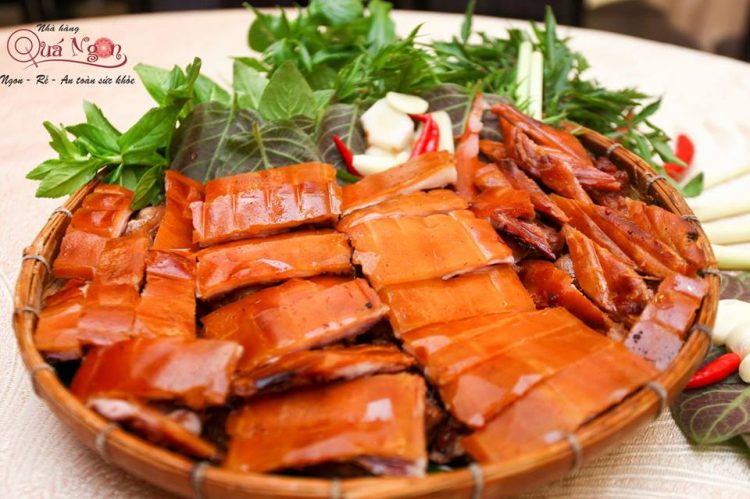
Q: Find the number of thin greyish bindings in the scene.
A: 15